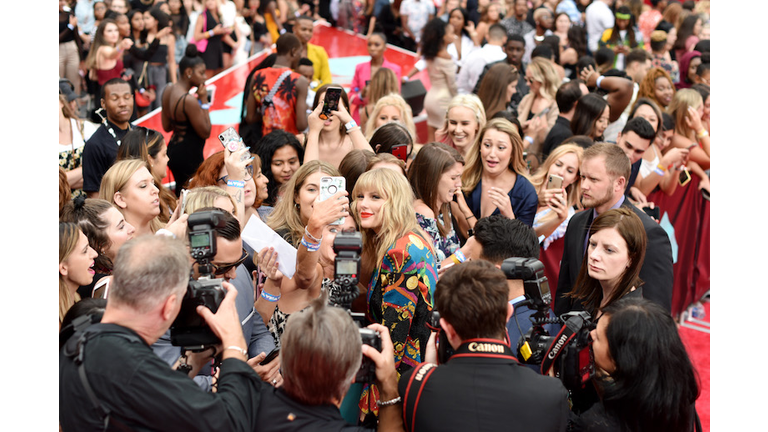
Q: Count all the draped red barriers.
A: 1